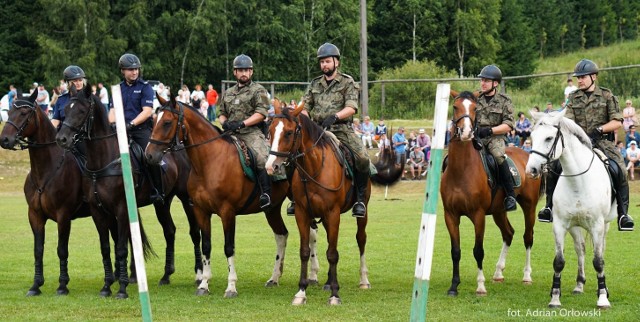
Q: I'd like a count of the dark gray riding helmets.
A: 6